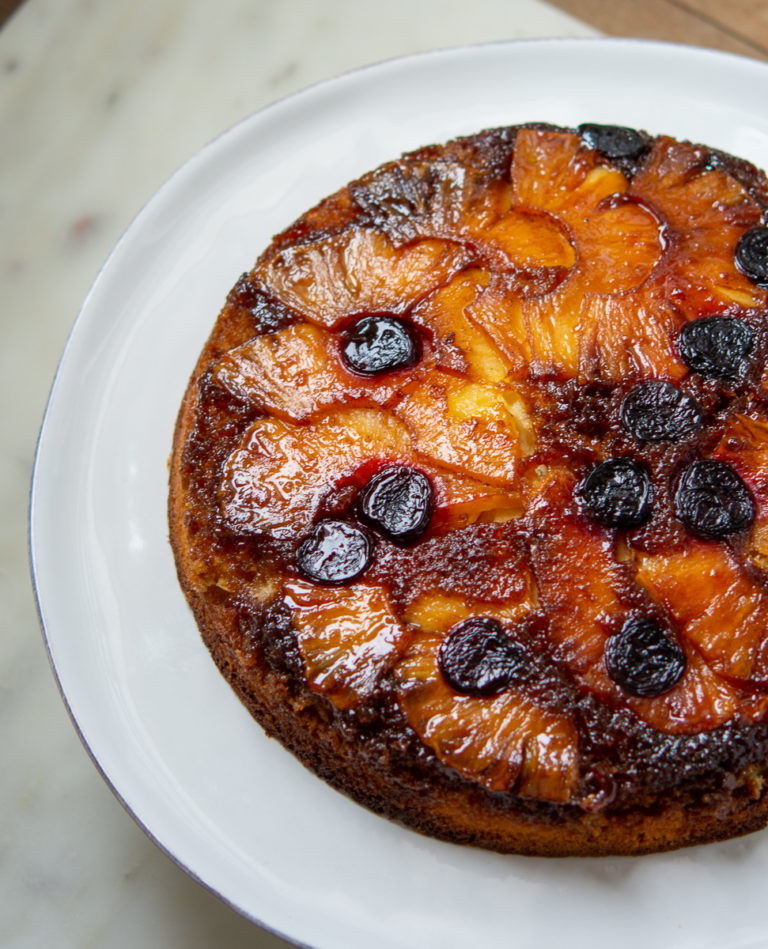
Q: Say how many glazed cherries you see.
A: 11